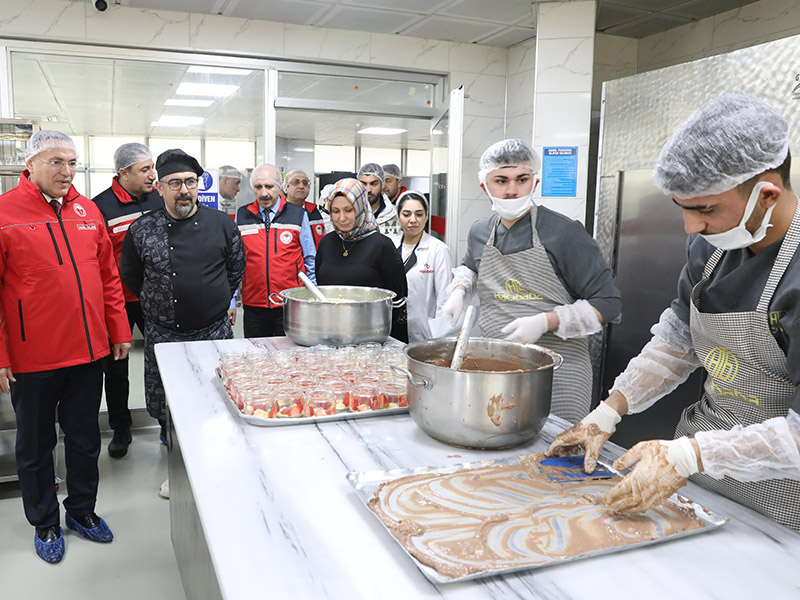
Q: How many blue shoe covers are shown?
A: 2